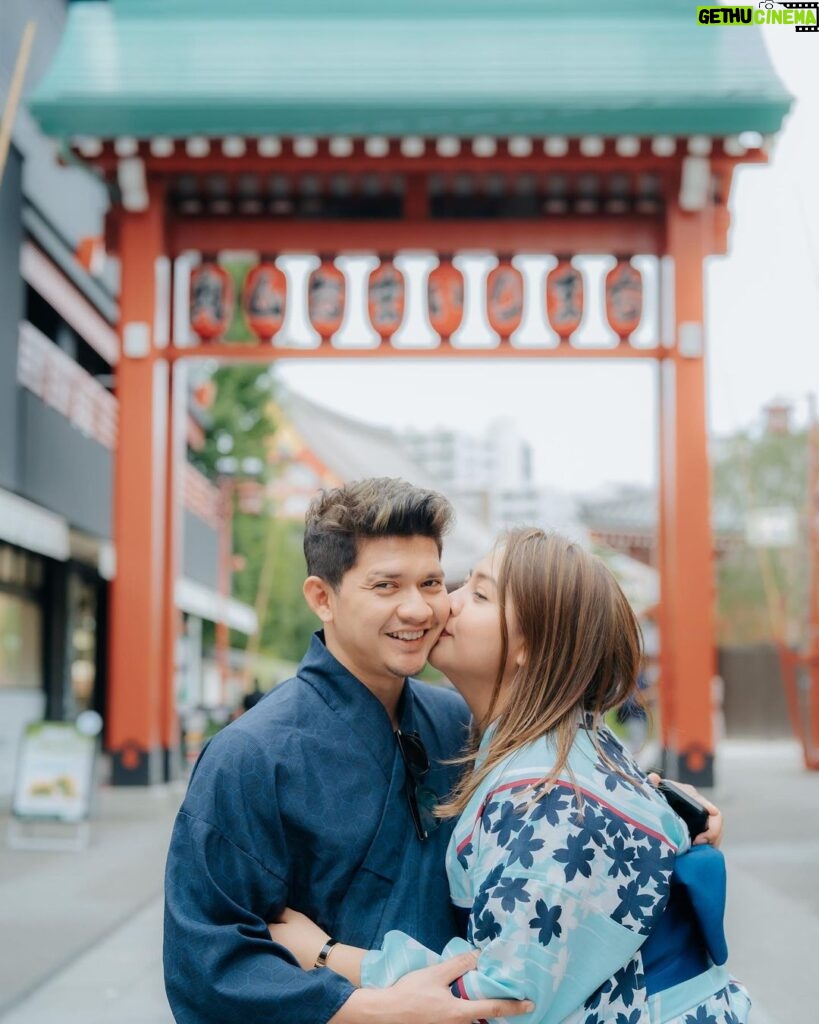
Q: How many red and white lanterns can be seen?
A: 8